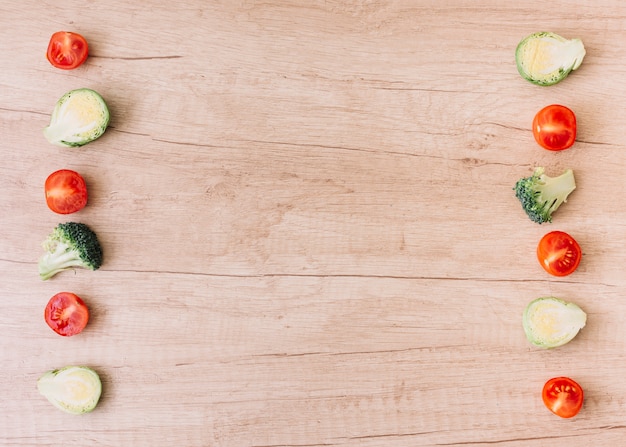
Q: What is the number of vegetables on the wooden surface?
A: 12